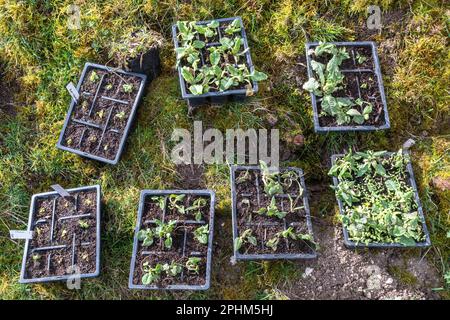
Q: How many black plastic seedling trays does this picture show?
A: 7